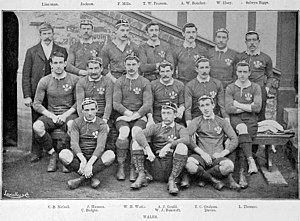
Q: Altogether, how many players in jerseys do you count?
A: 15